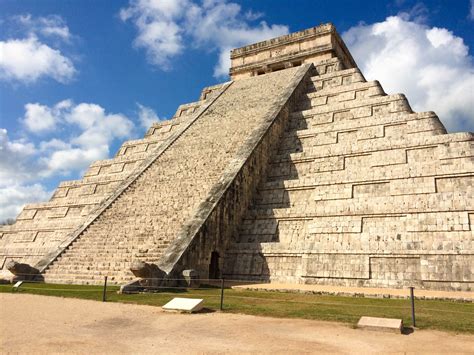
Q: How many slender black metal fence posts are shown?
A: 3